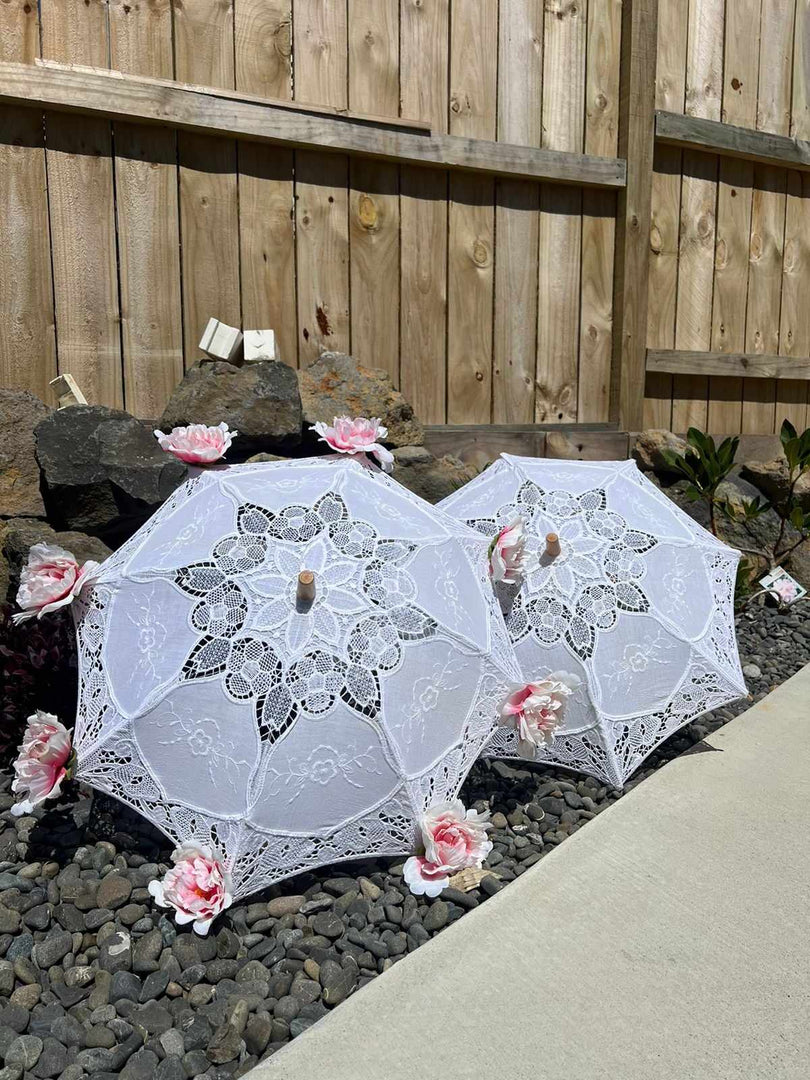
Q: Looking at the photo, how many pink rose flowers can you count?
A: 8